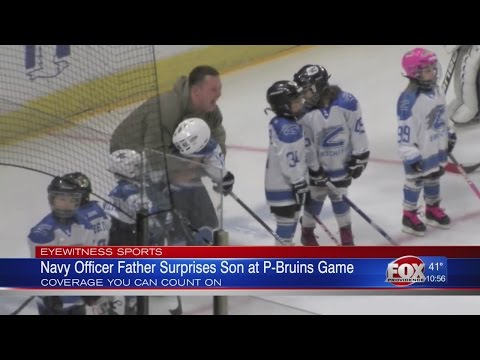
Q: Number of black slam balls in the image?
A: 0